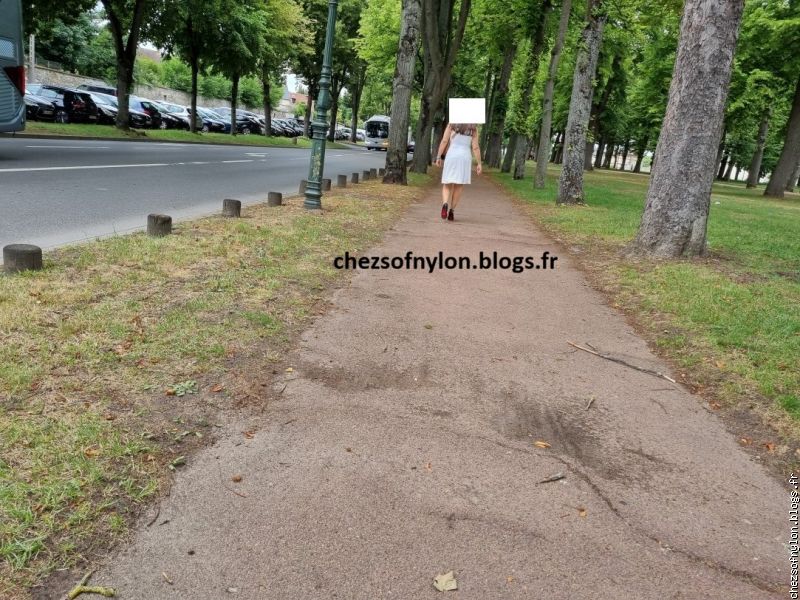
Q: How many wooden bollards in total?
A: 11